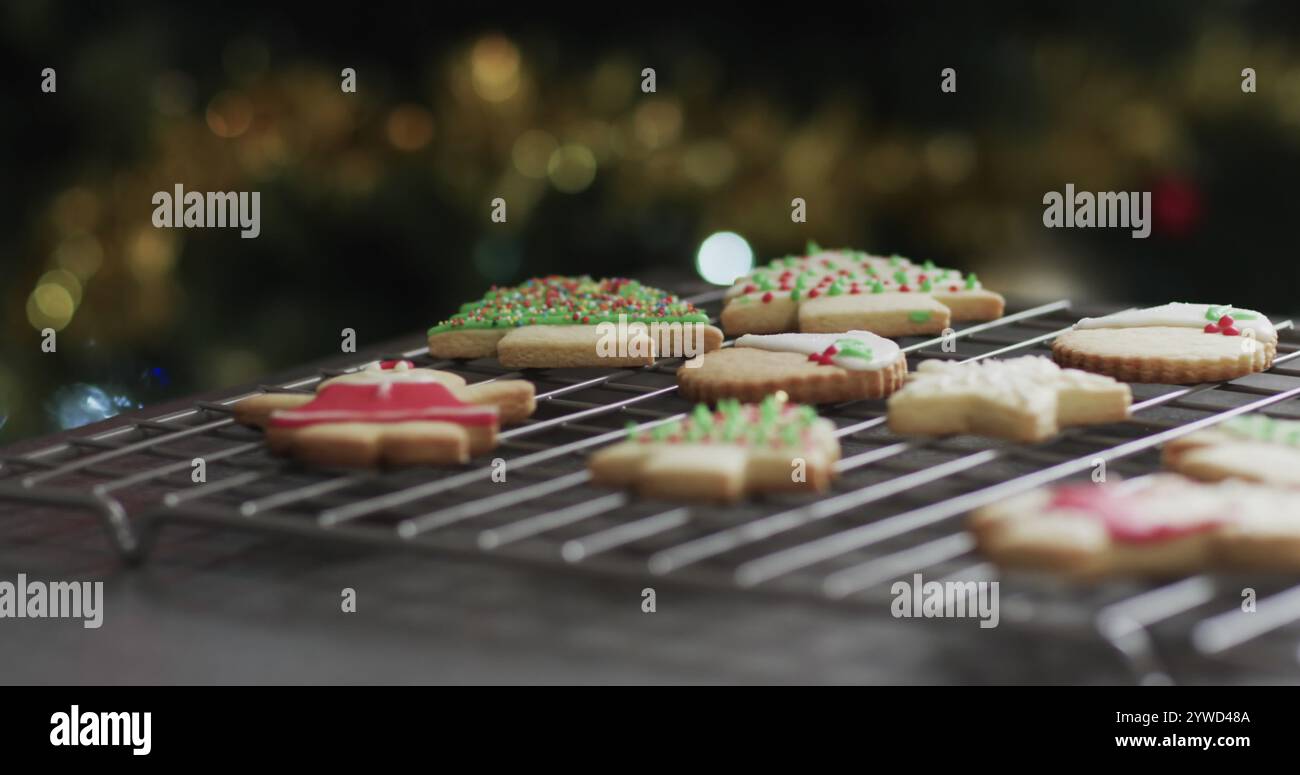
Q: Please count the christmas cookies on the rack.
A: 9